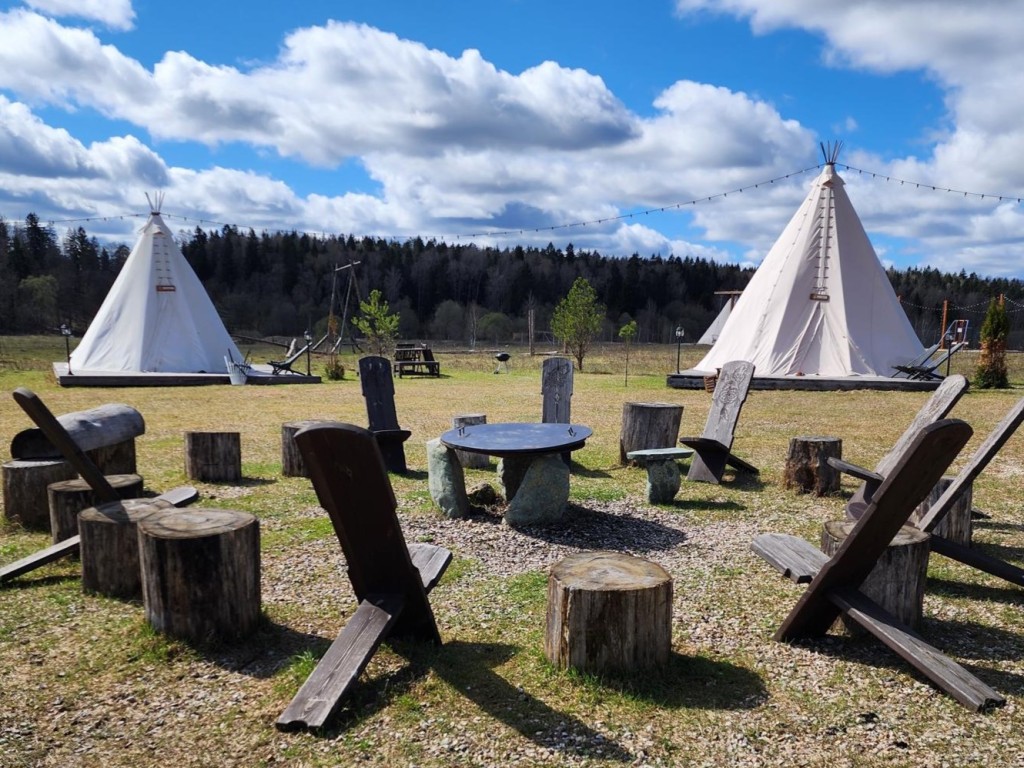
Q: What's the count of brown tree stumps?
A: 13